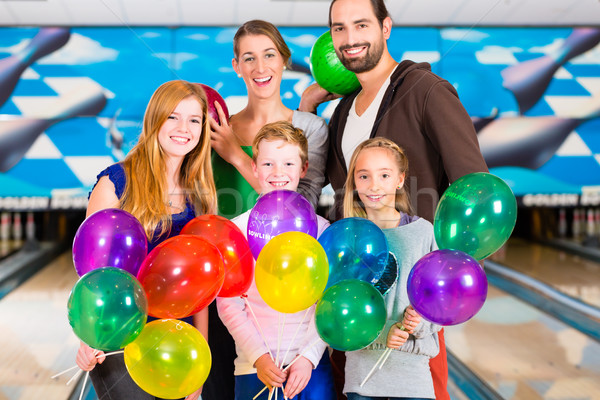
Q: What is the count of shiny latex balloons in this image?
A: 11